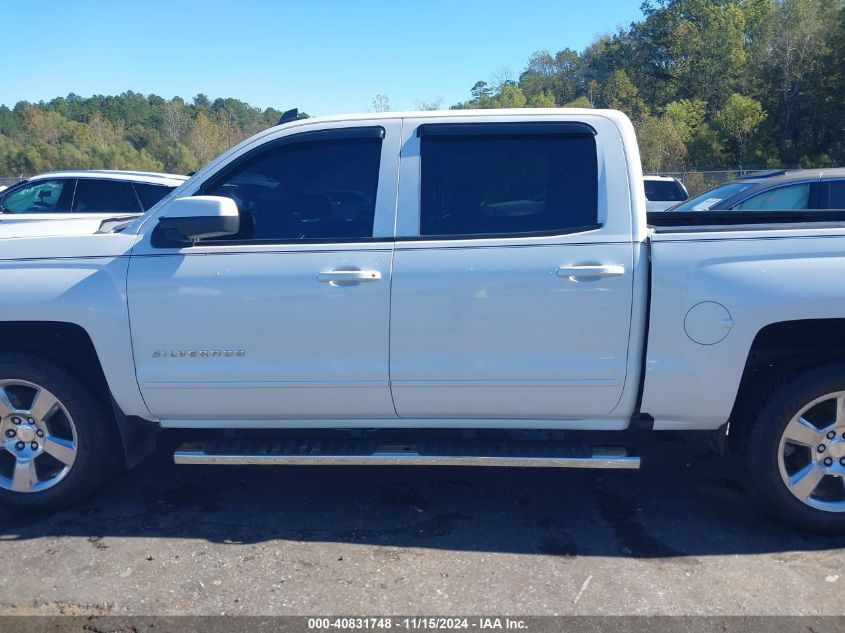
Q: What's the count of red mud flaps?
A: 0